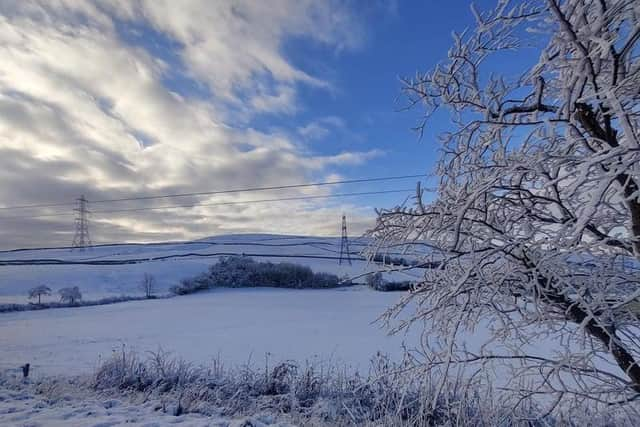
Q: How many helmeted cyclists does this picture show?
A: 0